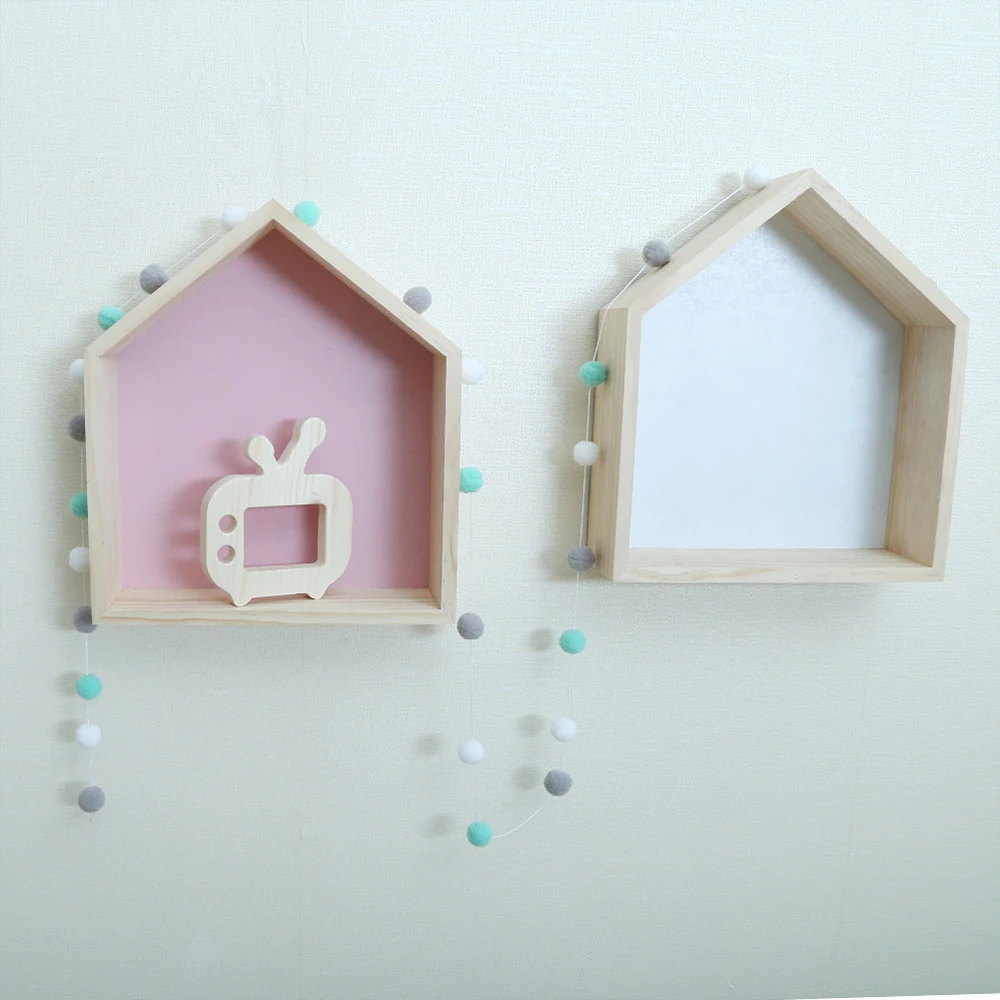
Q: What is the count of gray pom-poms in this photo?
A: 9